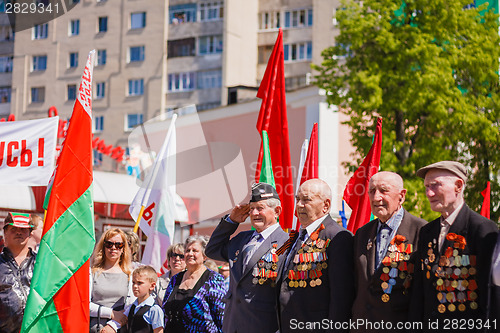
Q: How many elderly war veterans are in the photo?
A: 4